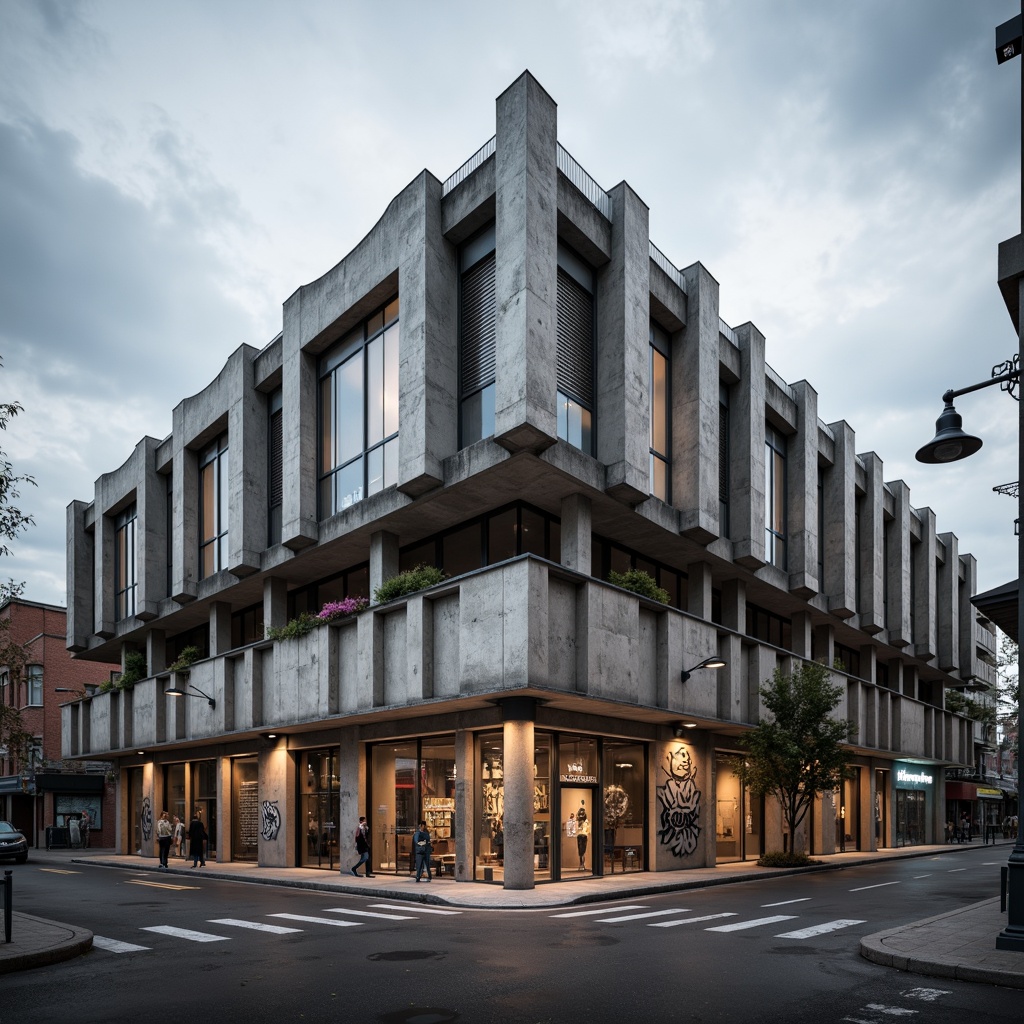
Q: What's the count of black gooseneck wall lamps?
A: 2